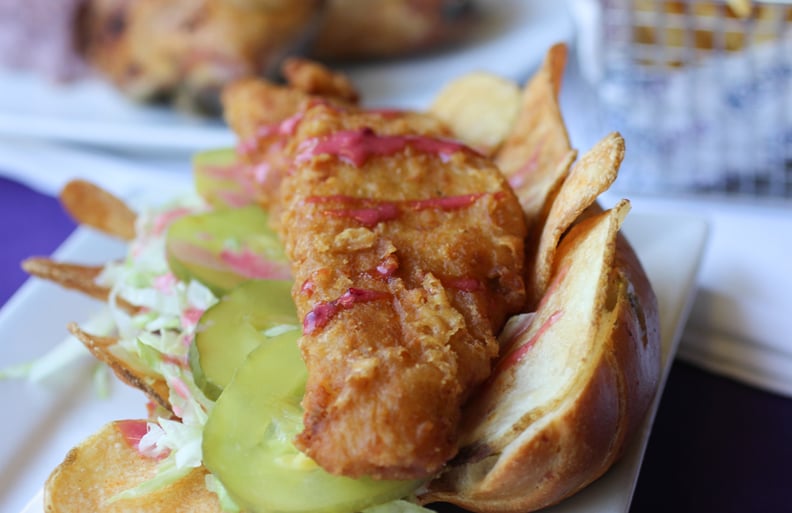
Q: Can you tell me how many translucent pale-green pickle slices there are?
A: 4